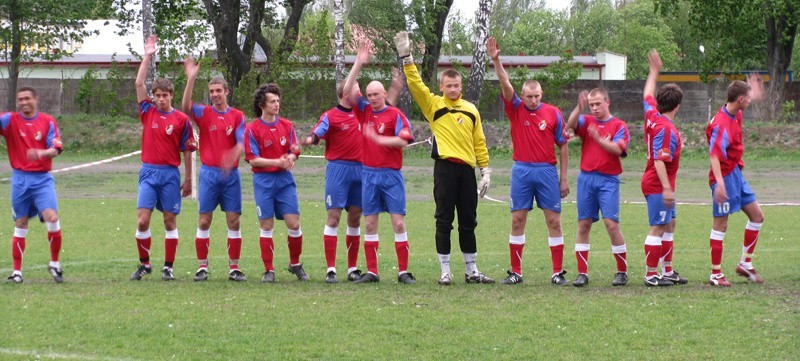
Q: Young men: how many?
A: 11